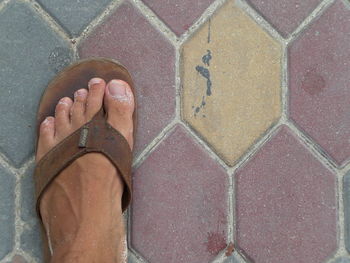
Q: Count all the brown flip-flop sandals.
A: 1